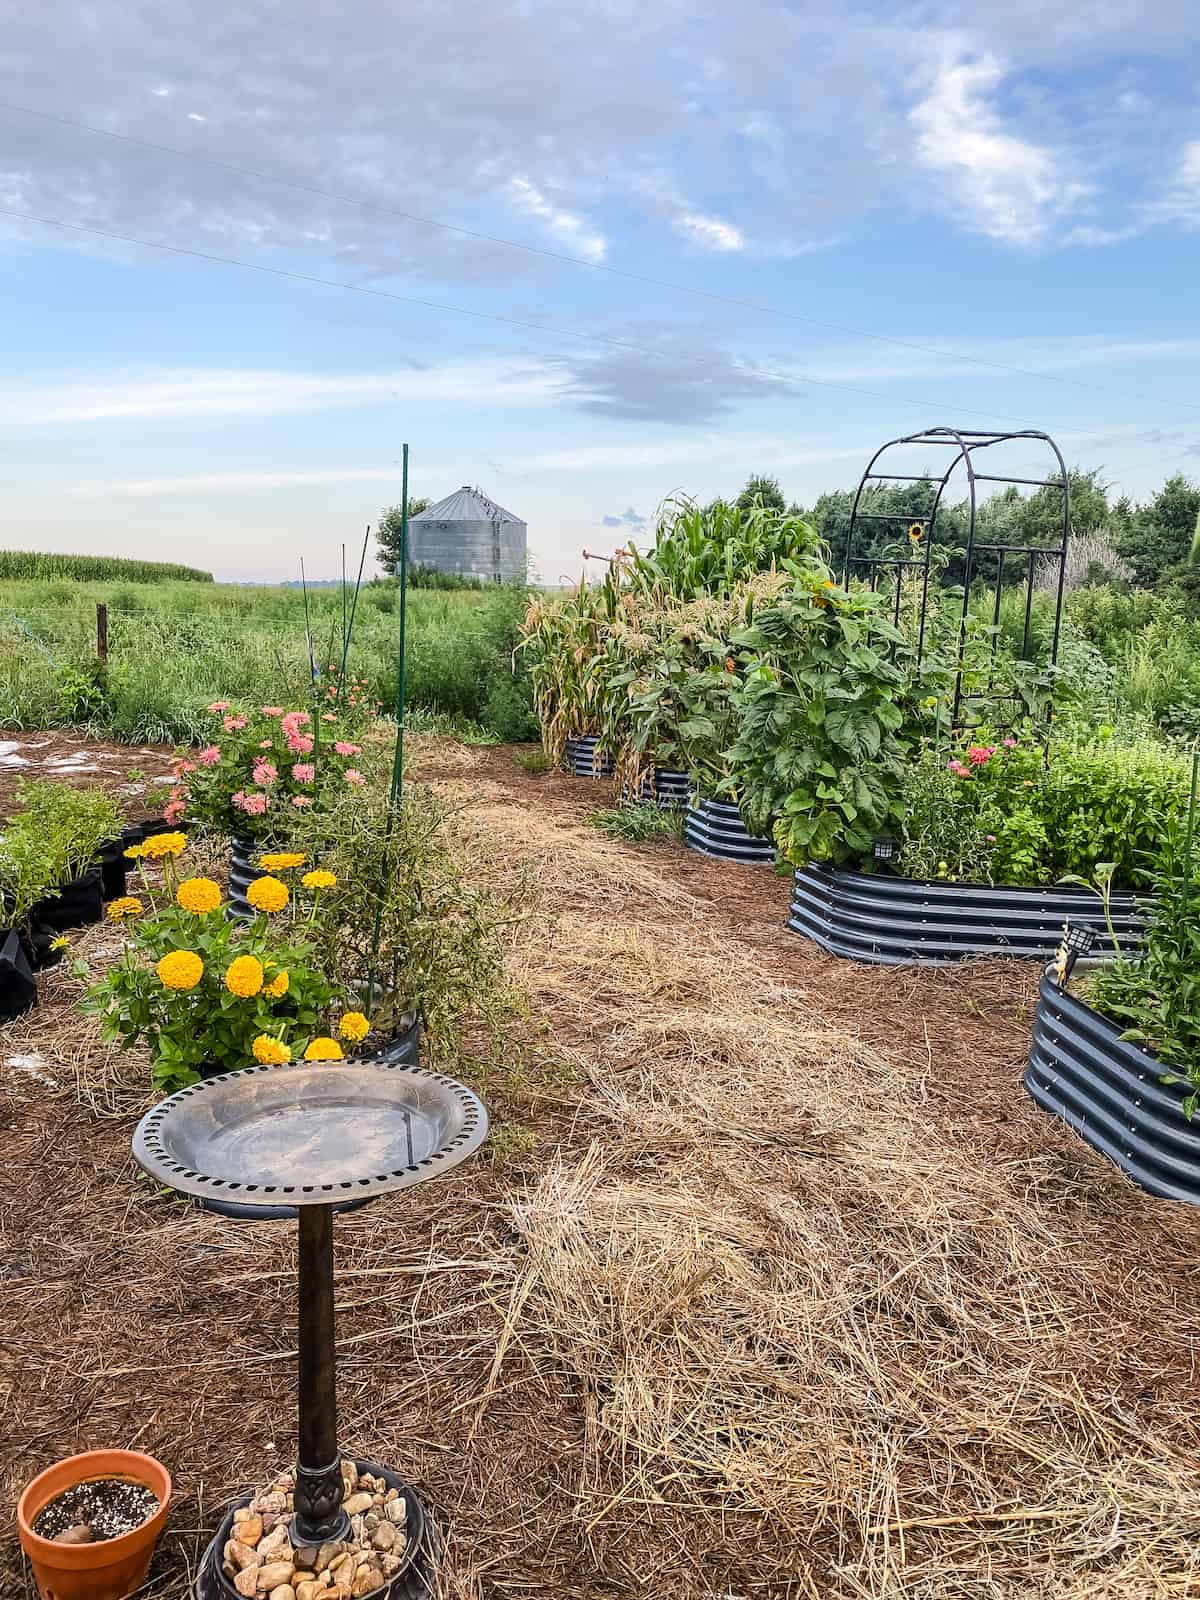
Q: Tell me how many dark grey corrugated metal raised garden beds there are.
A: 7